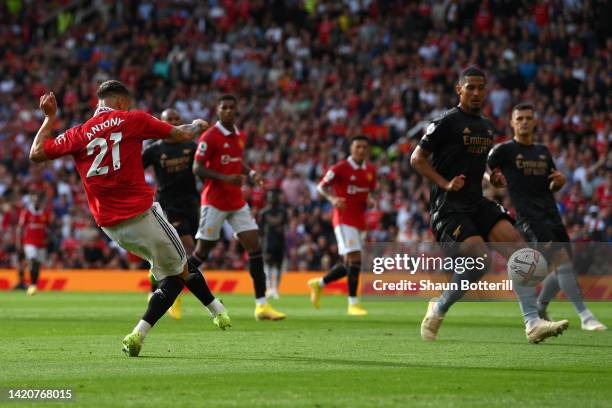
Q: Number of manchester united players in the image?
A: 4